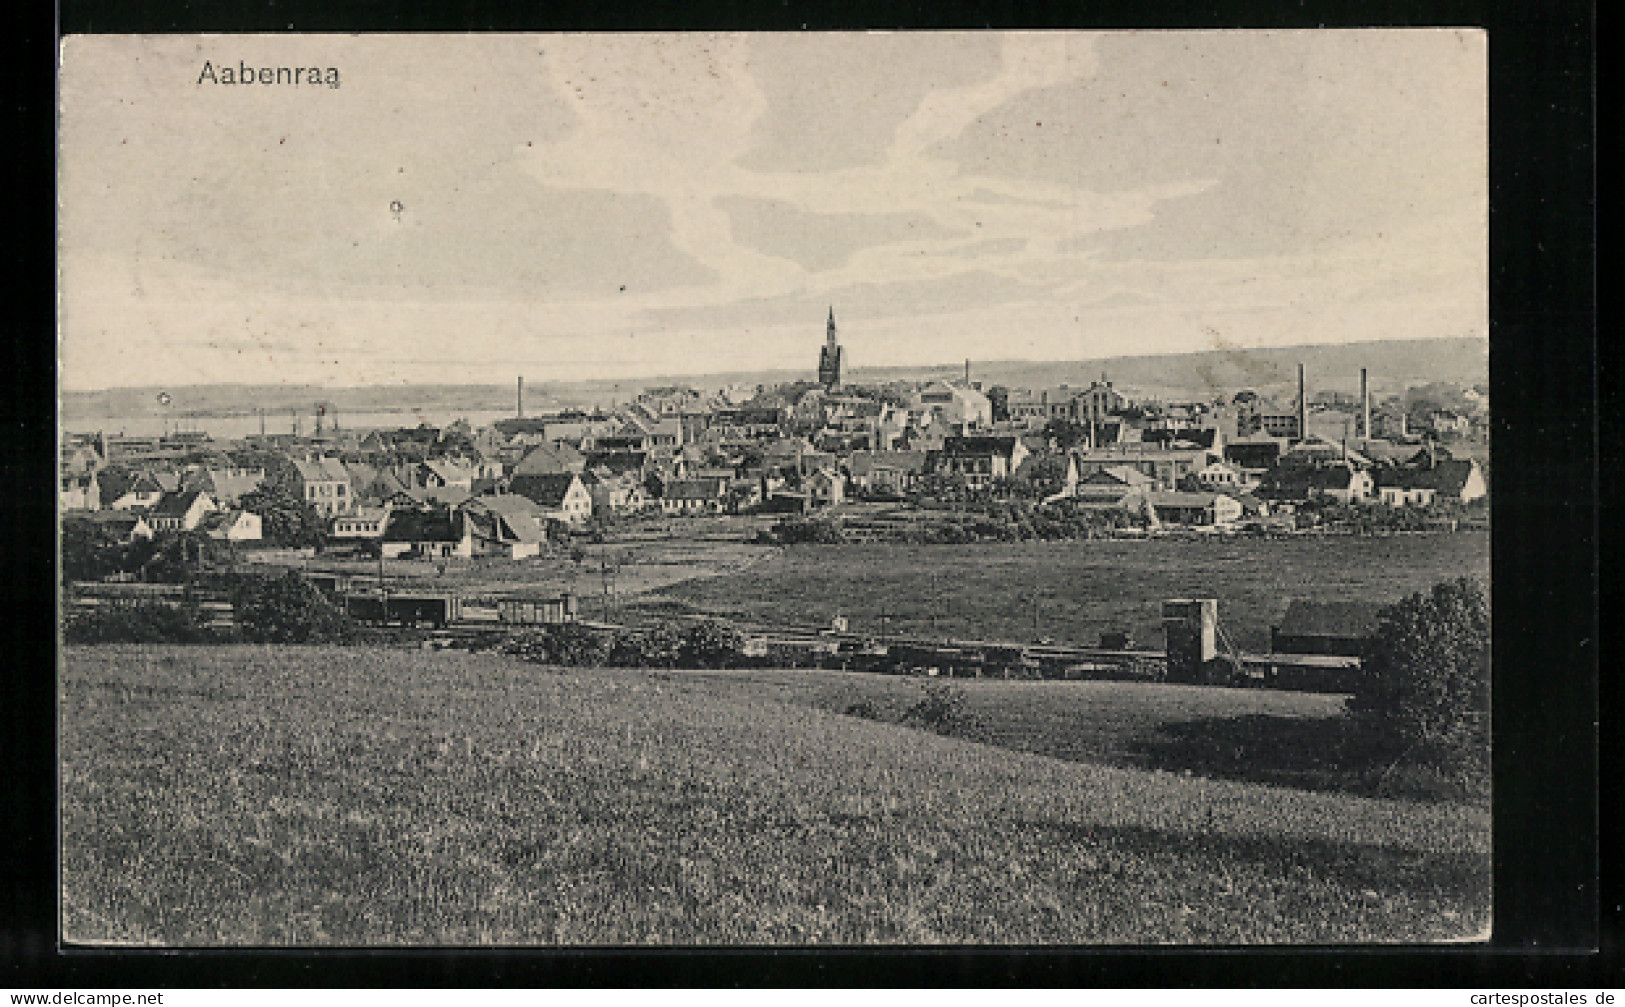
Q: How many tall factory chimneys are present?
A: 4